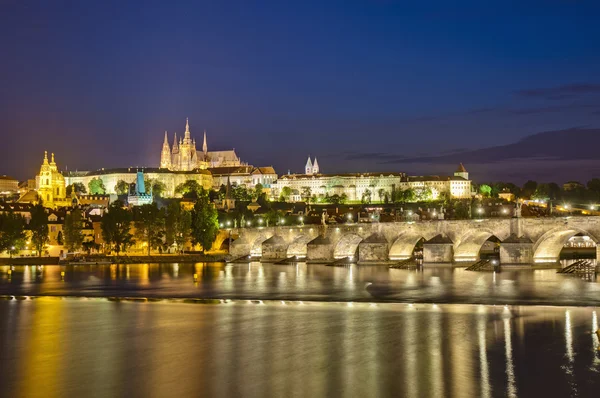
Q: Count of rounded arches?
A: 7